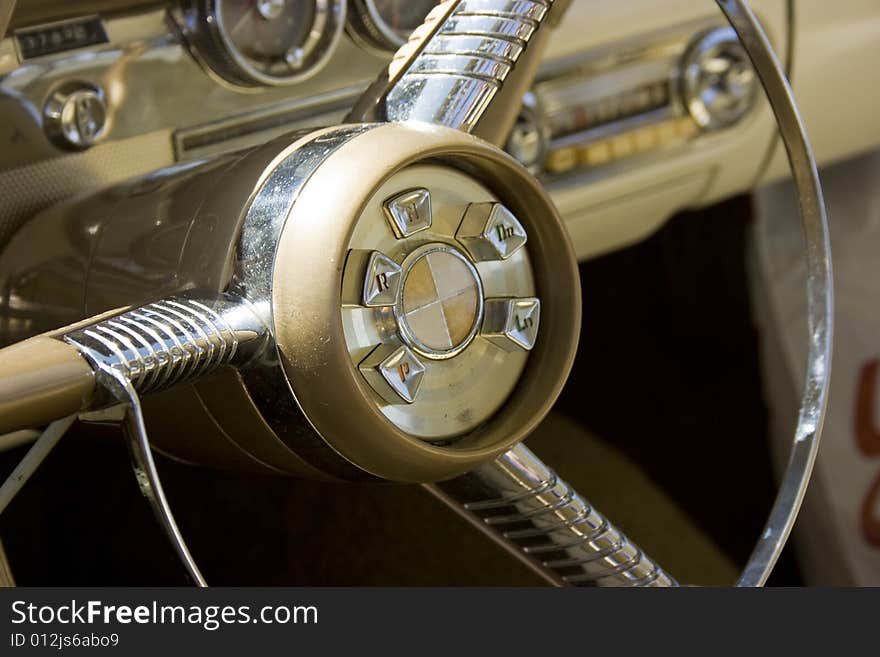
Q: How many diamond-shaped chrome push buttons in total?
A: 5